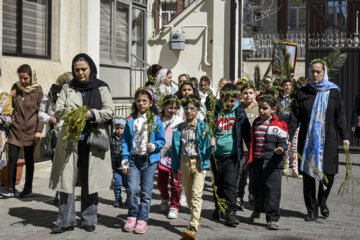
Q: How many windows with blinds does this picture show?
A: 2